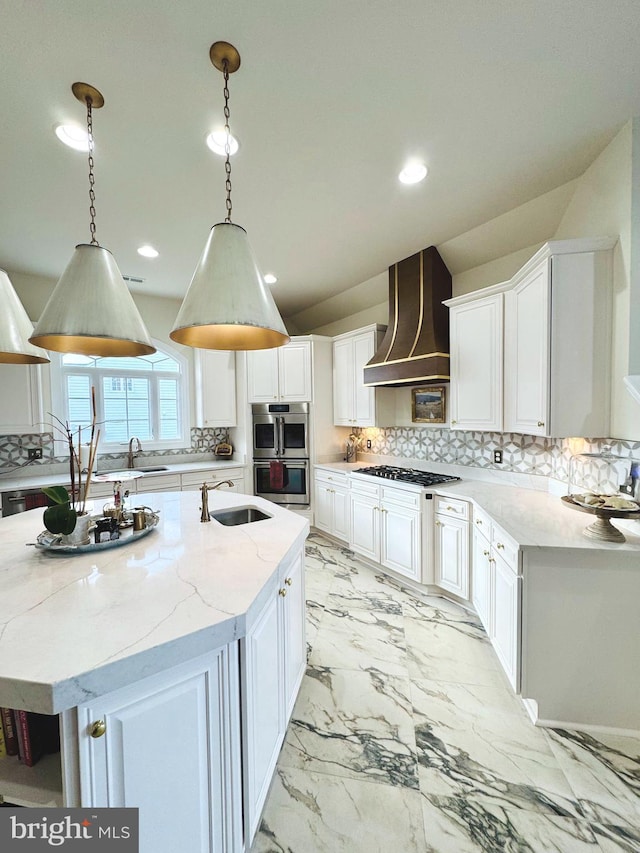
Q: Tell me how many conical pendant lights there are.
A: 3